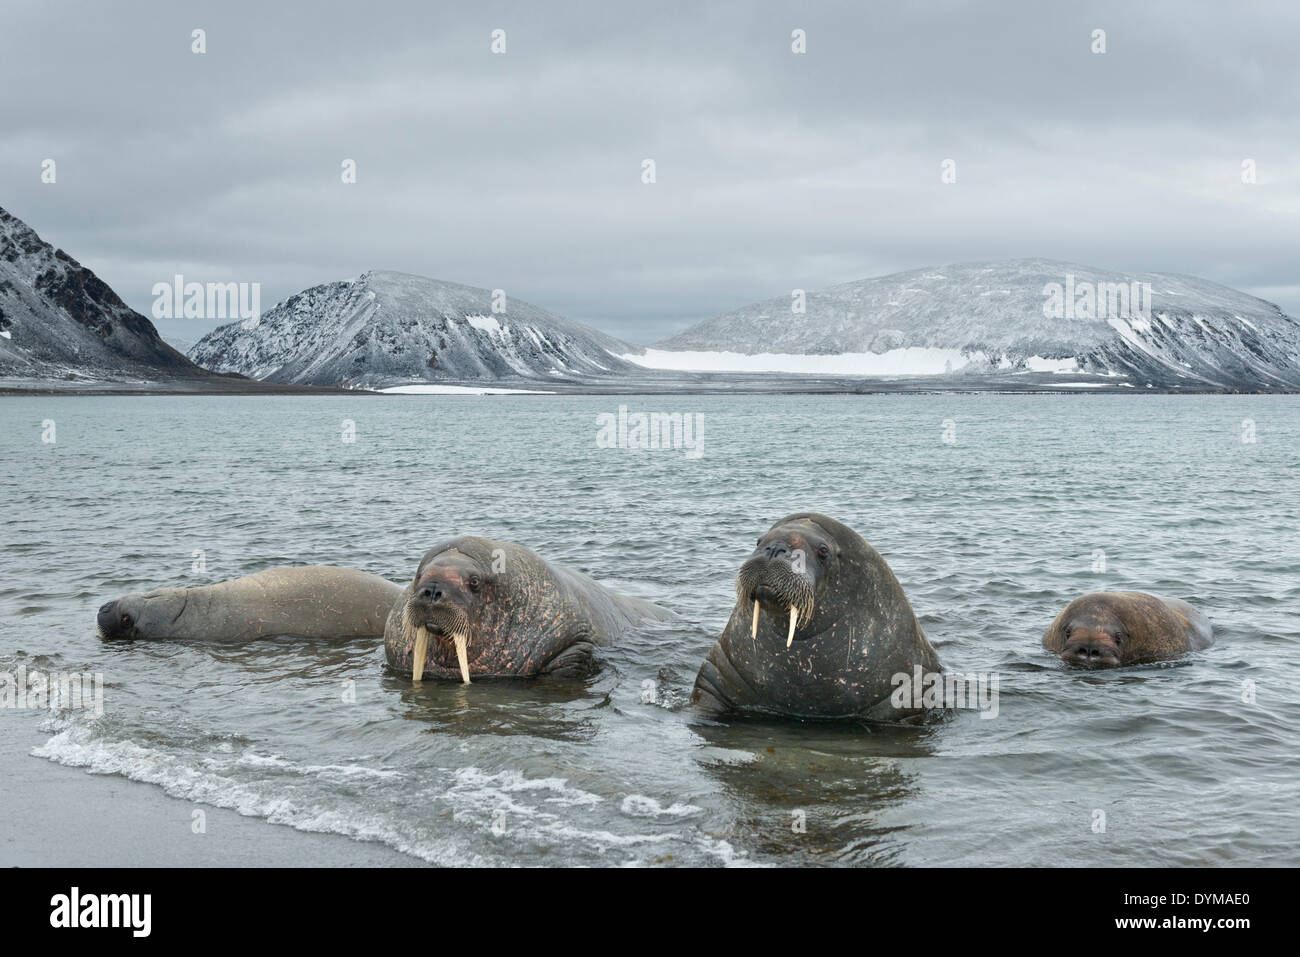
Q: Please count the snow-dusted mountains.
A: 3